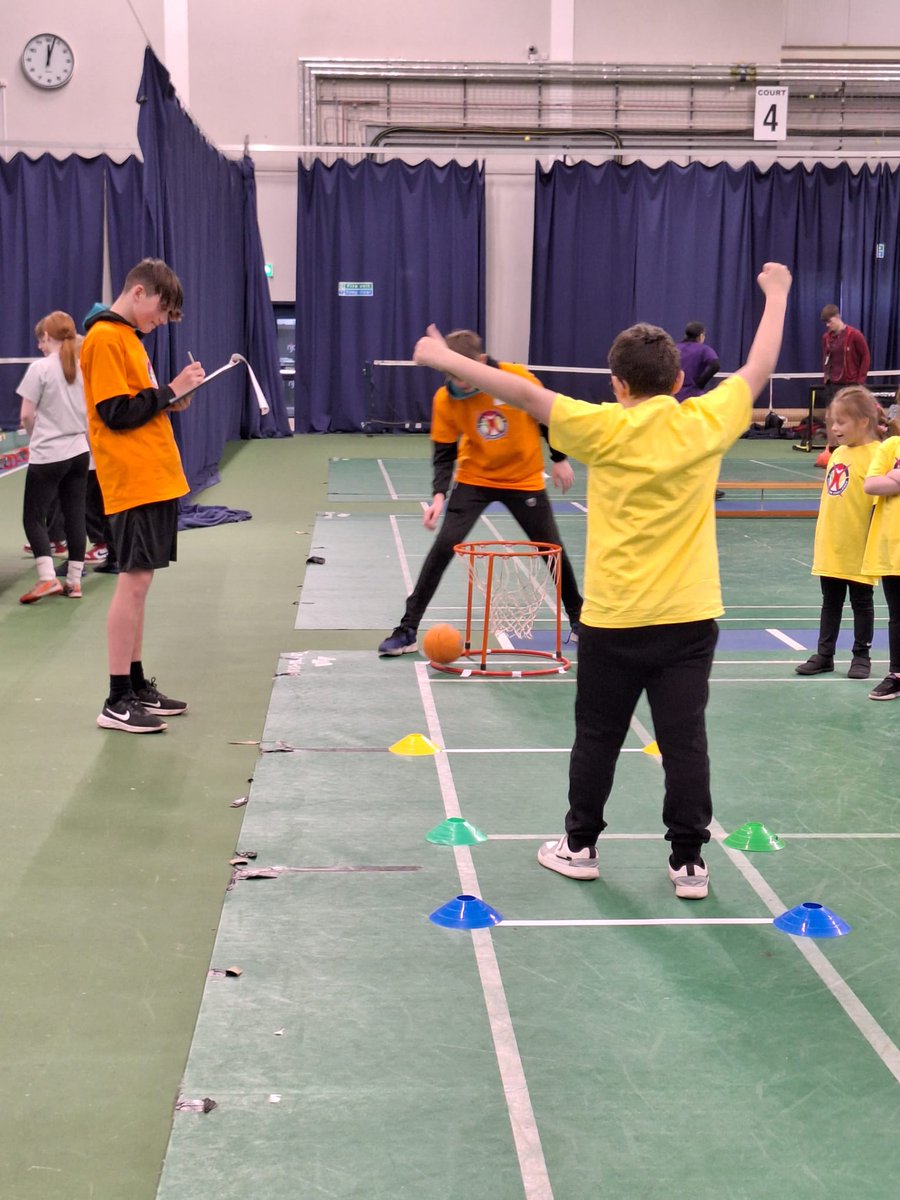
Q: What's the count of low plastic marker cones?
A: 6